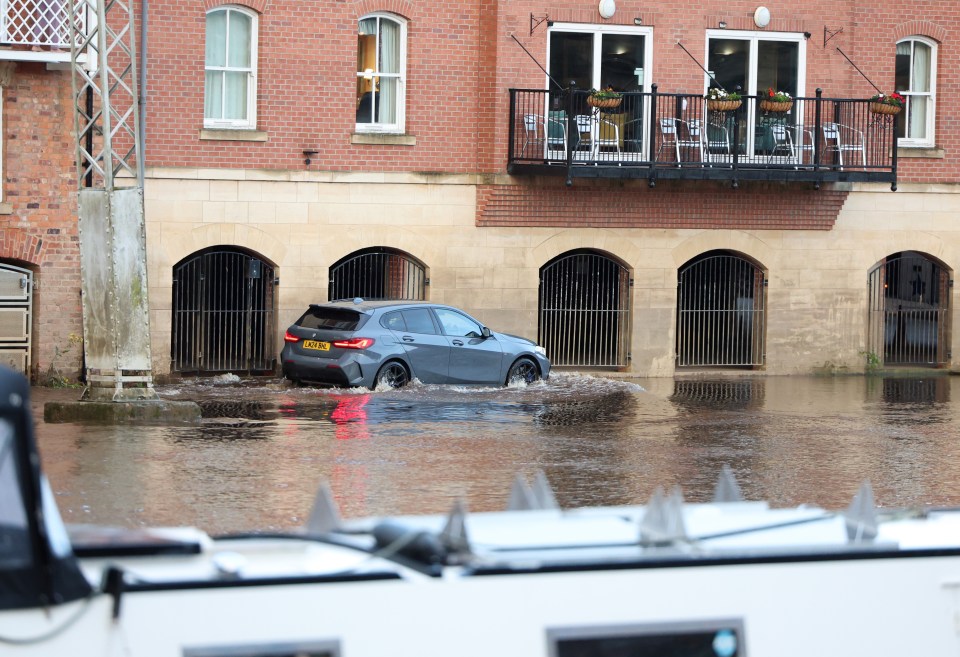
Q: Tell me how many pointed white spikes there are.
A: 8